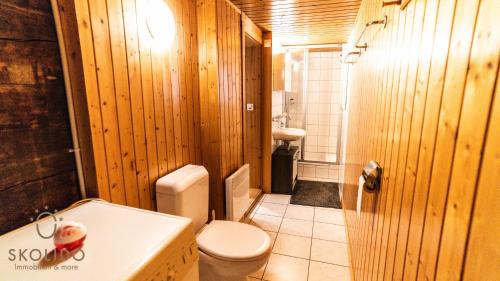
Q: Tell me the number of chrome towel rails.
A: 2